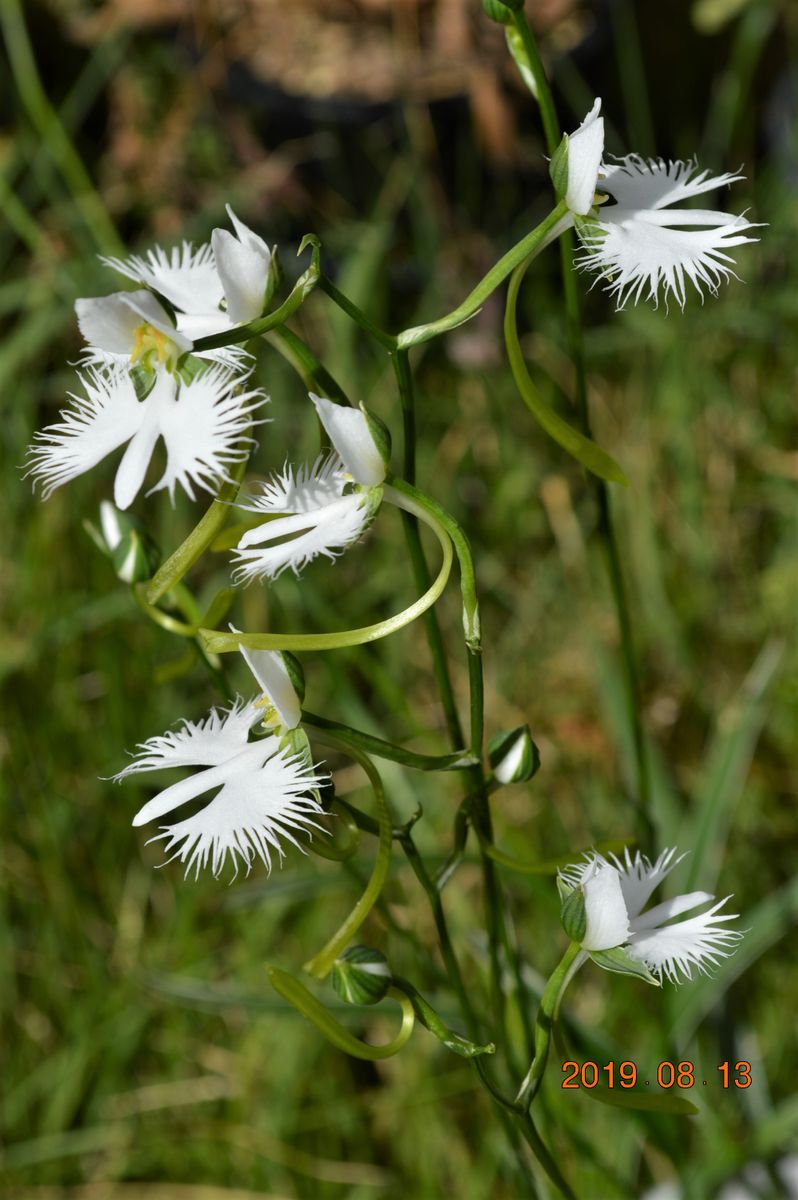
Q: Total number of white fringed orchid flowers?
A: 6